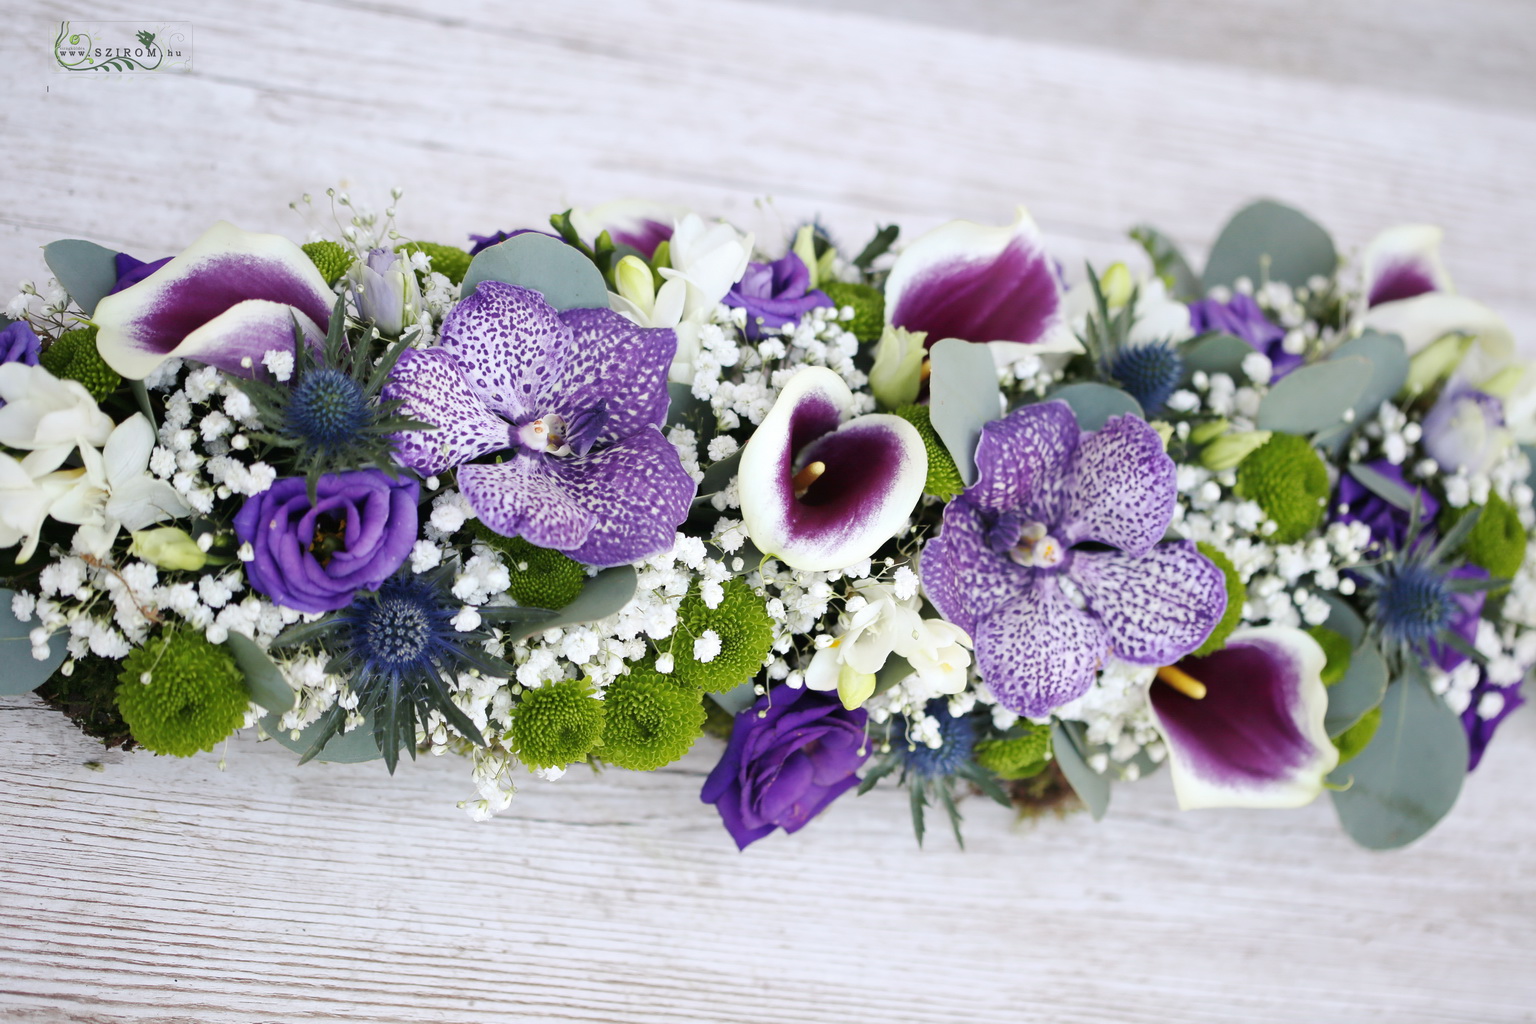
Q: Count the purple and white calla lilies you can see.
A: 6